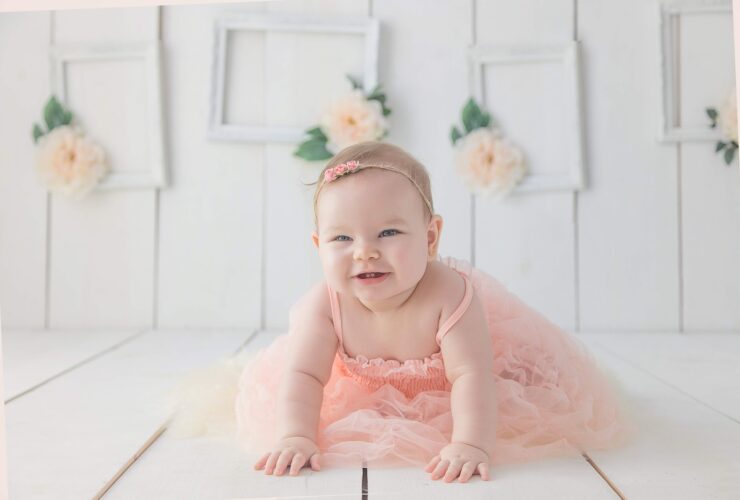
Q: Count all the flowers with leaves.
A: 4